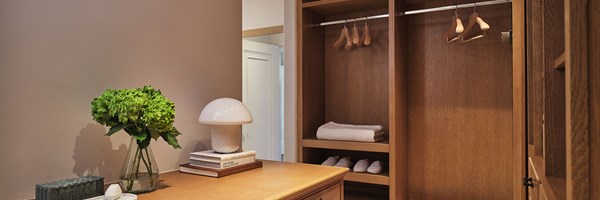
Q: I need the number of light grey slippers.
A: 4